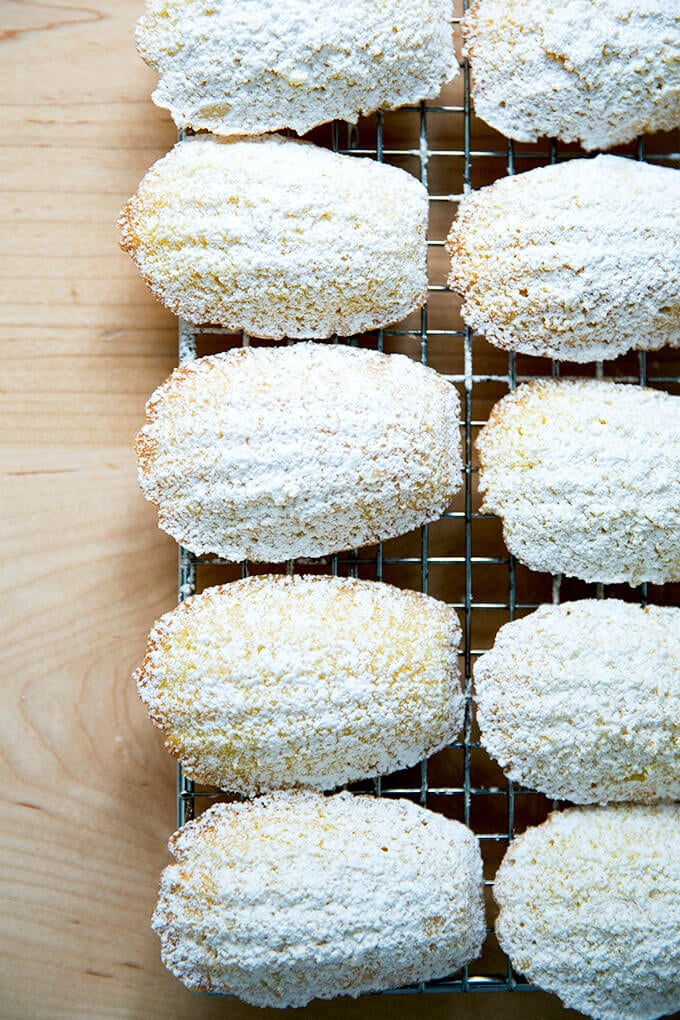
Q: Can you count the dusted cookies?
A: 10